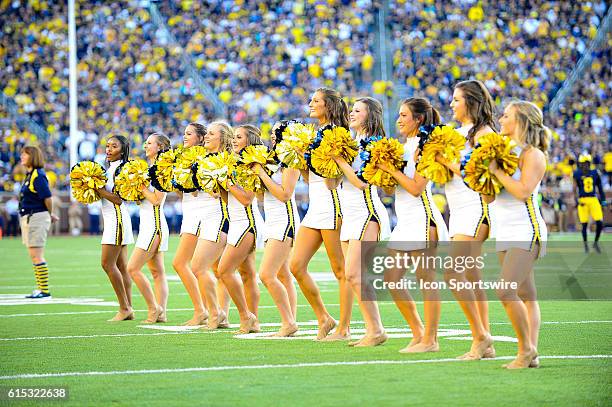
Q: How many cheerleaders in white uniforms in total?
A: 11